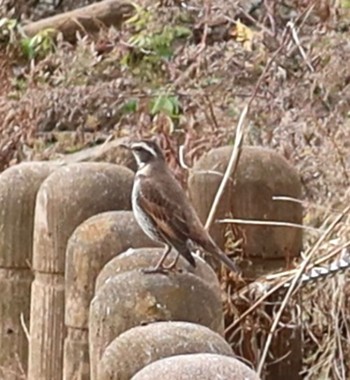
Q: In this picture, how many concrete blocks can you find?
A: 8